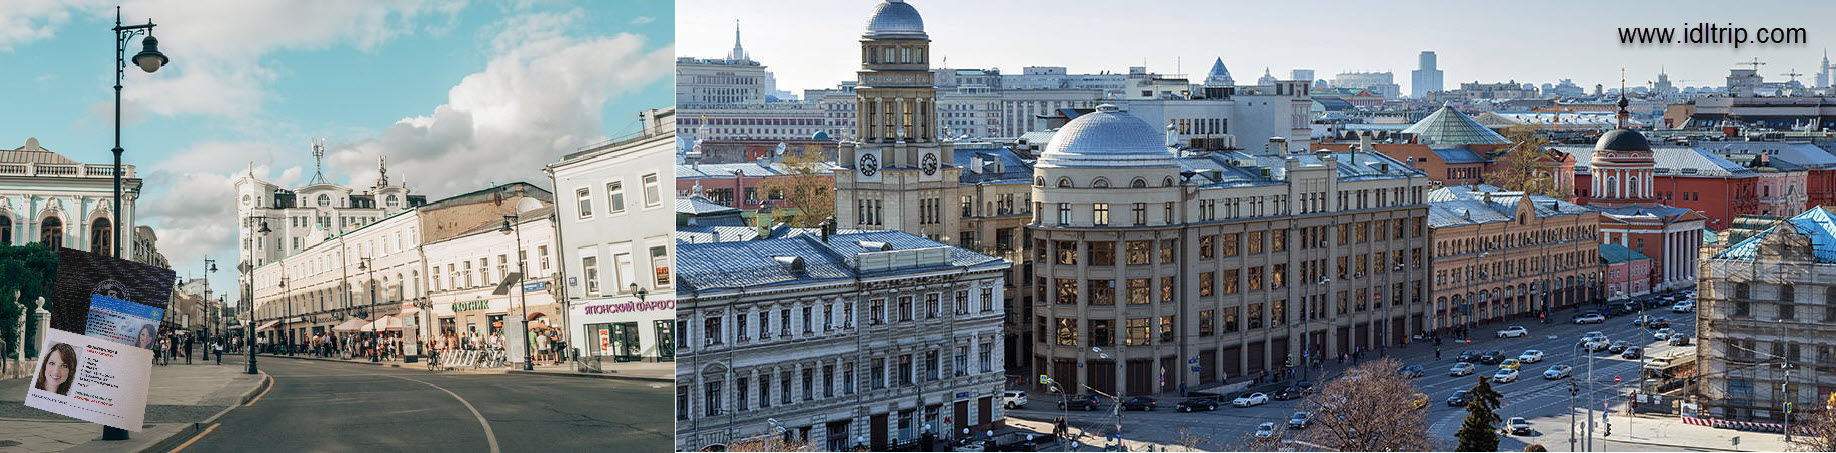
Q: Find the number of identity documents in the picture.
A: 2